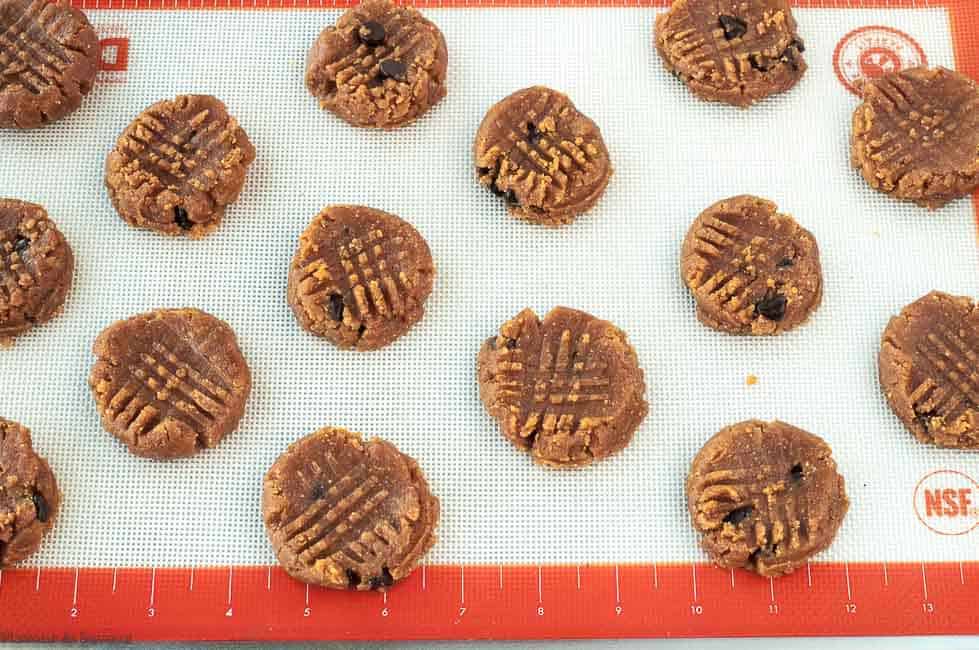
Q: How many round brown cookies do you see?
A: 15